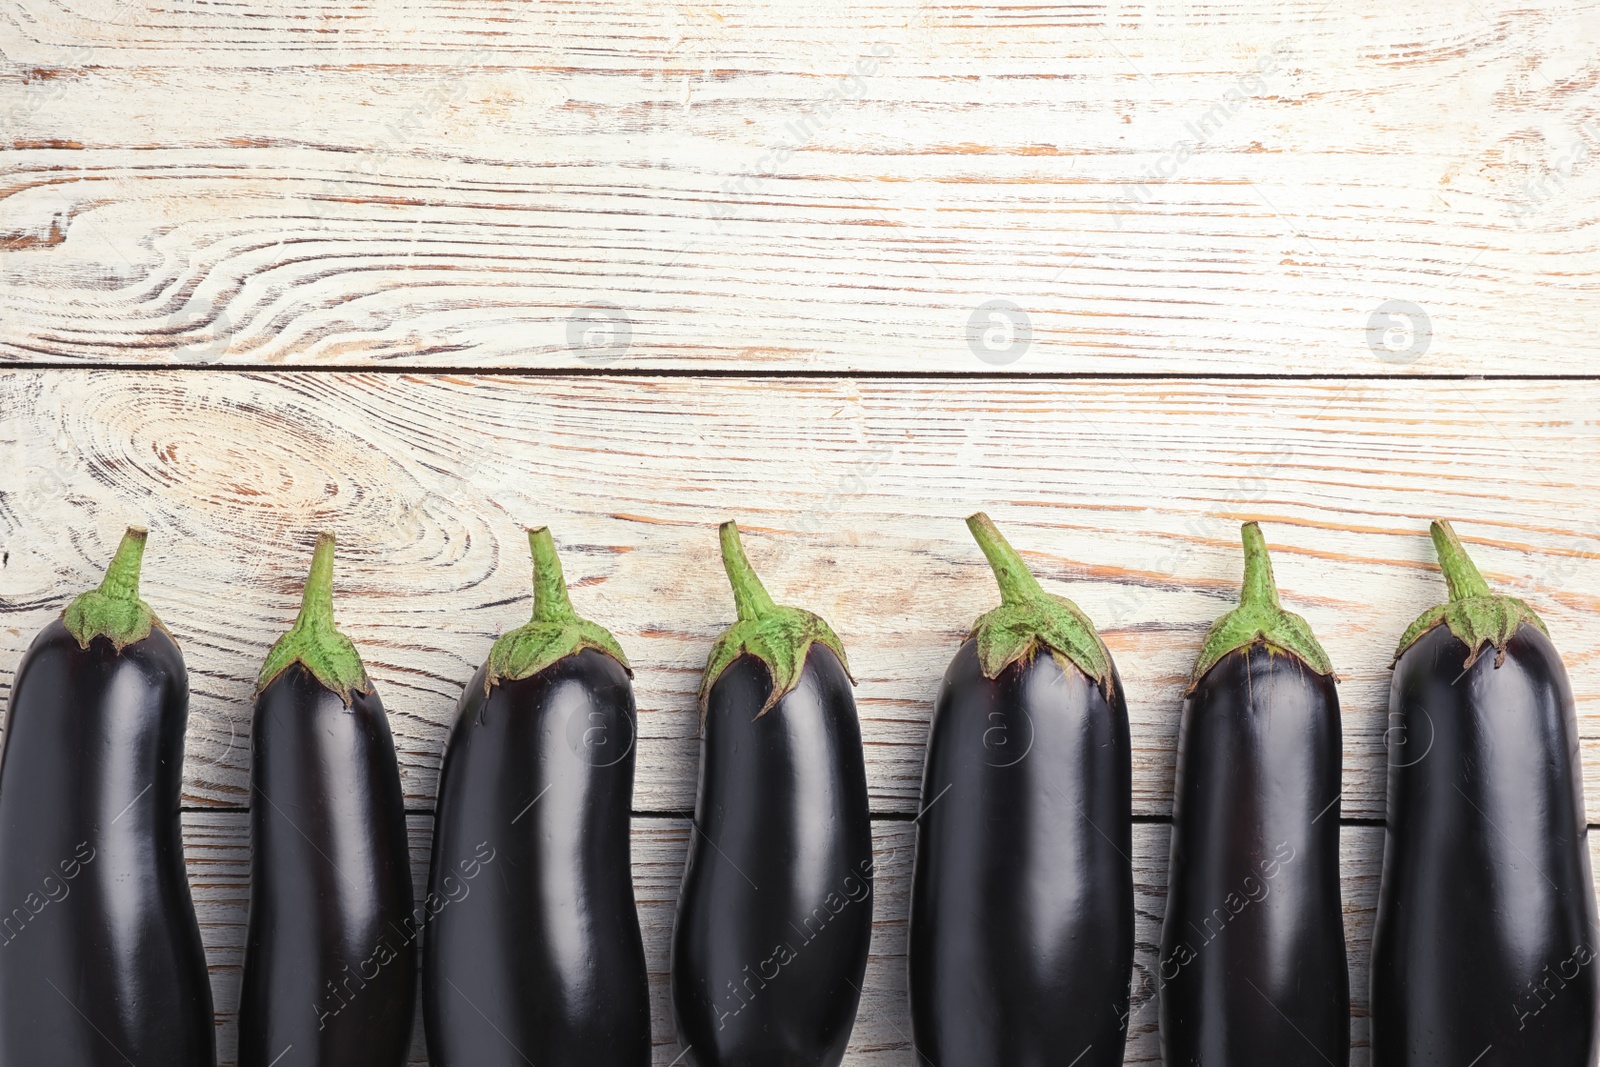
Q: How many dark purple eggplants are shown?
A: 7